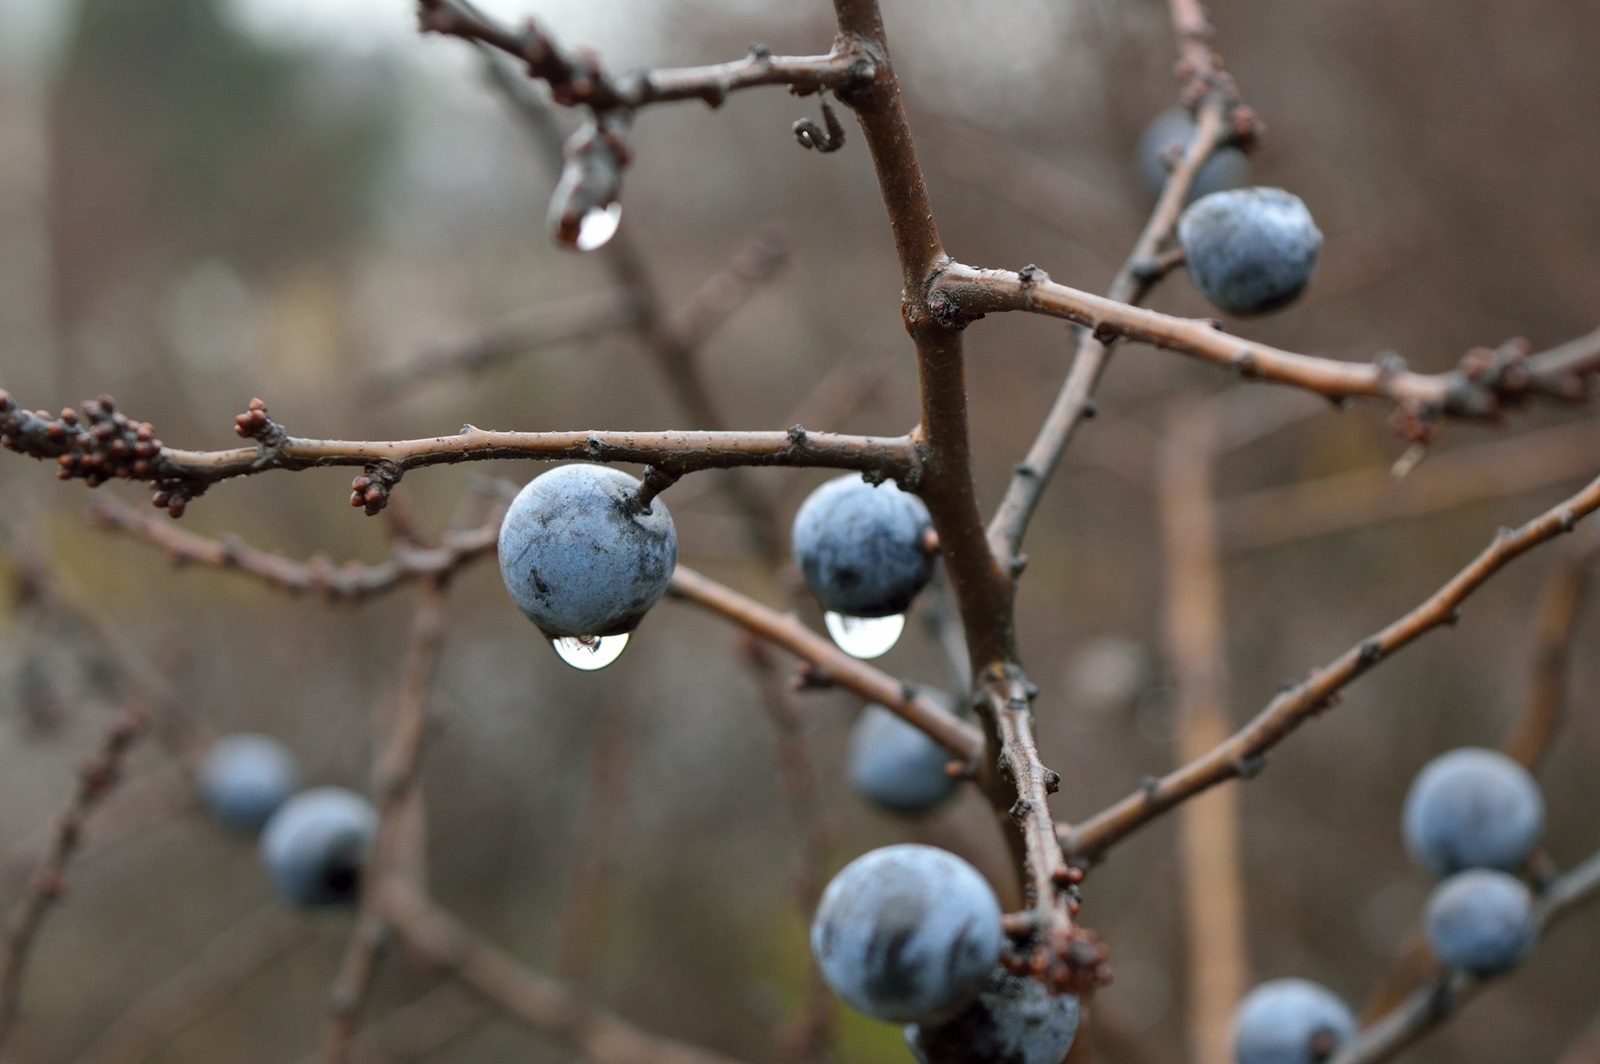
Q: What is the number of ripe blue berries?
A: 12